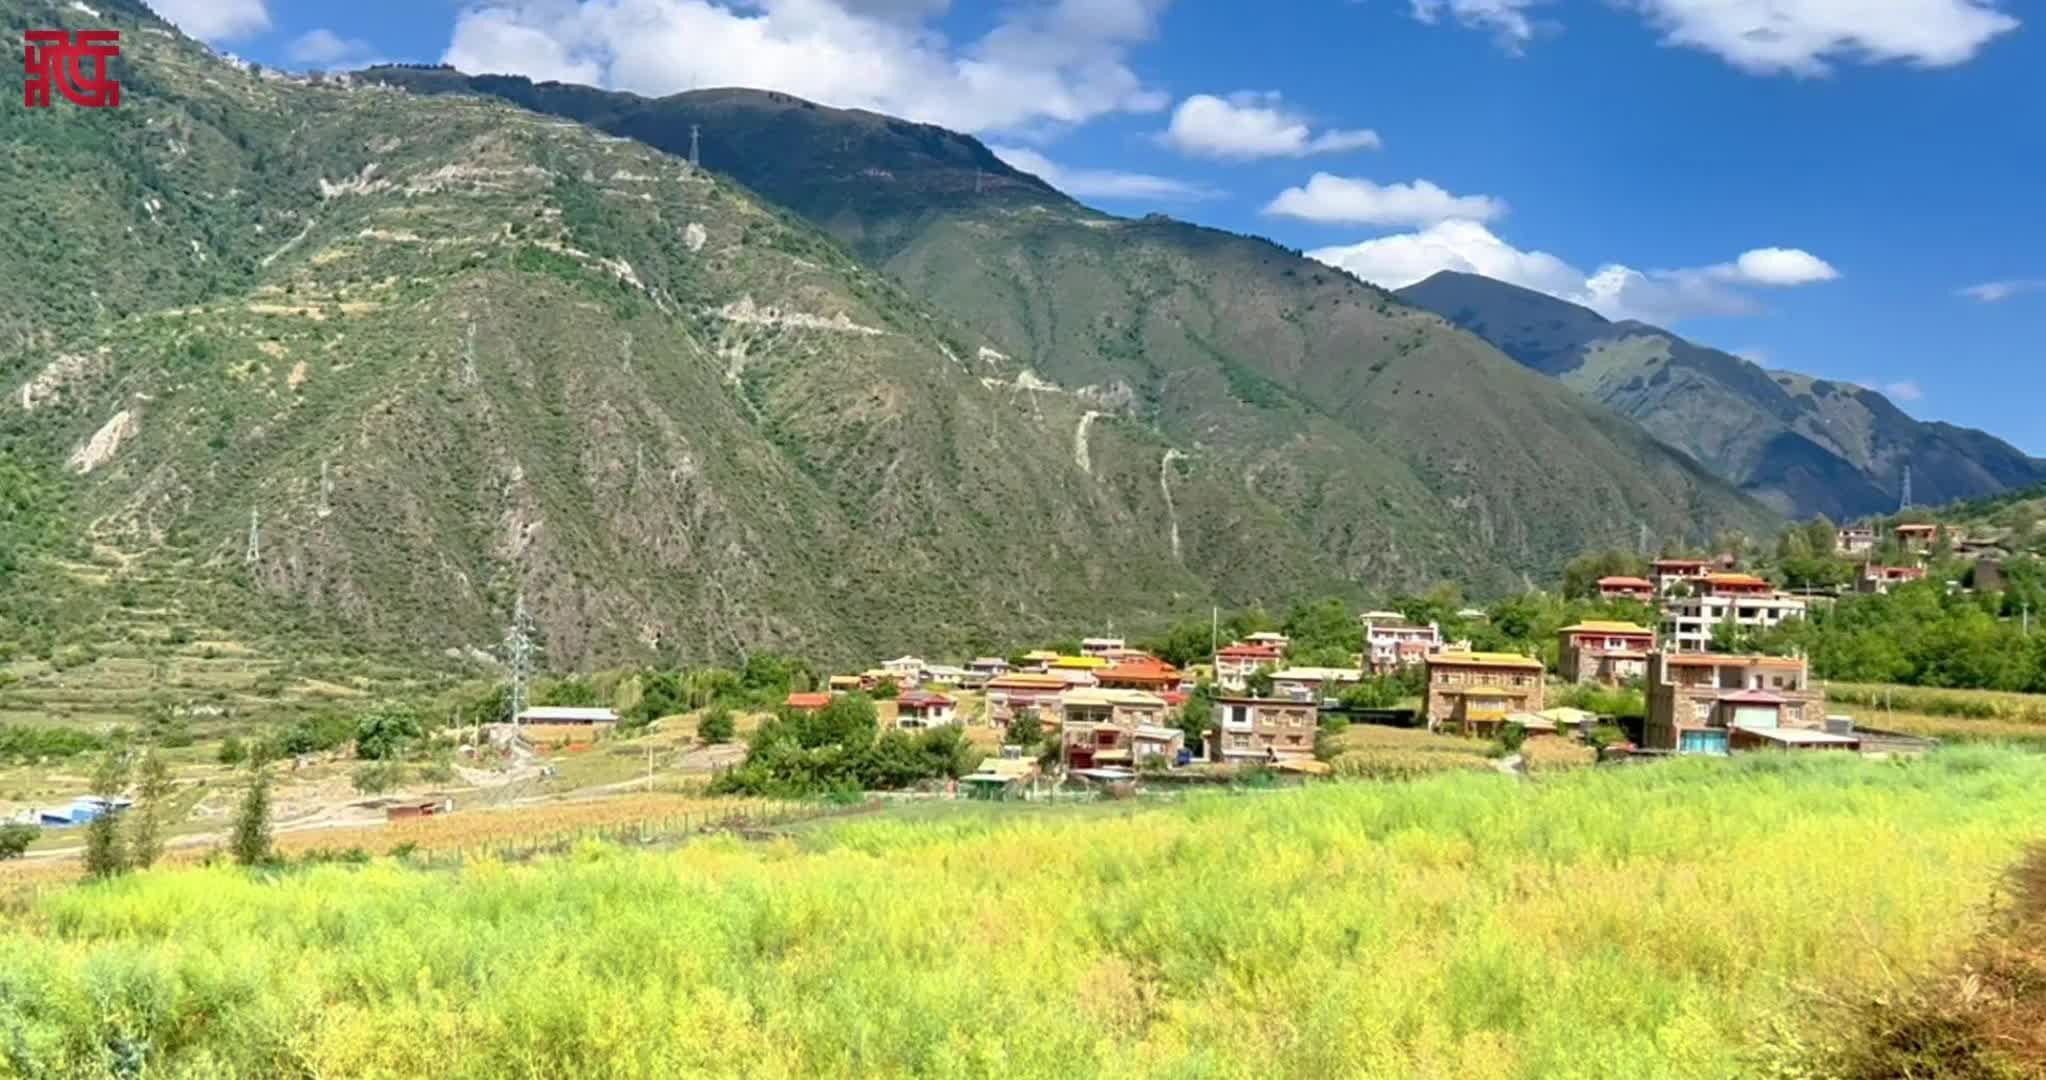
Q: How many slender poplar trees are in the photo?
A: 3